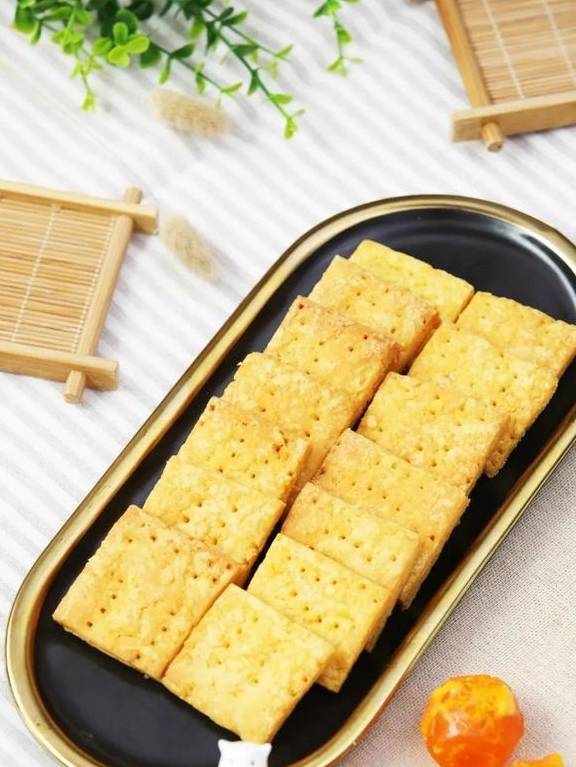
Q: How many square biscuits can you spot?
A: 14